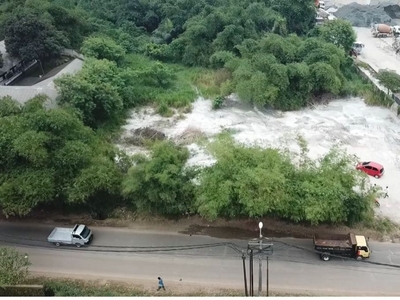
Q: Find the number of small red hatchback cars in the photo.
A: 1